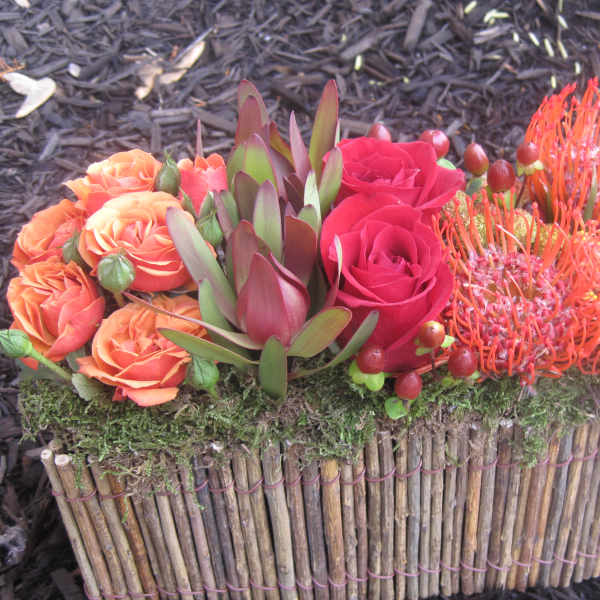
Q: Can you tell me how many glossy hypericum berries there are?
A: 9